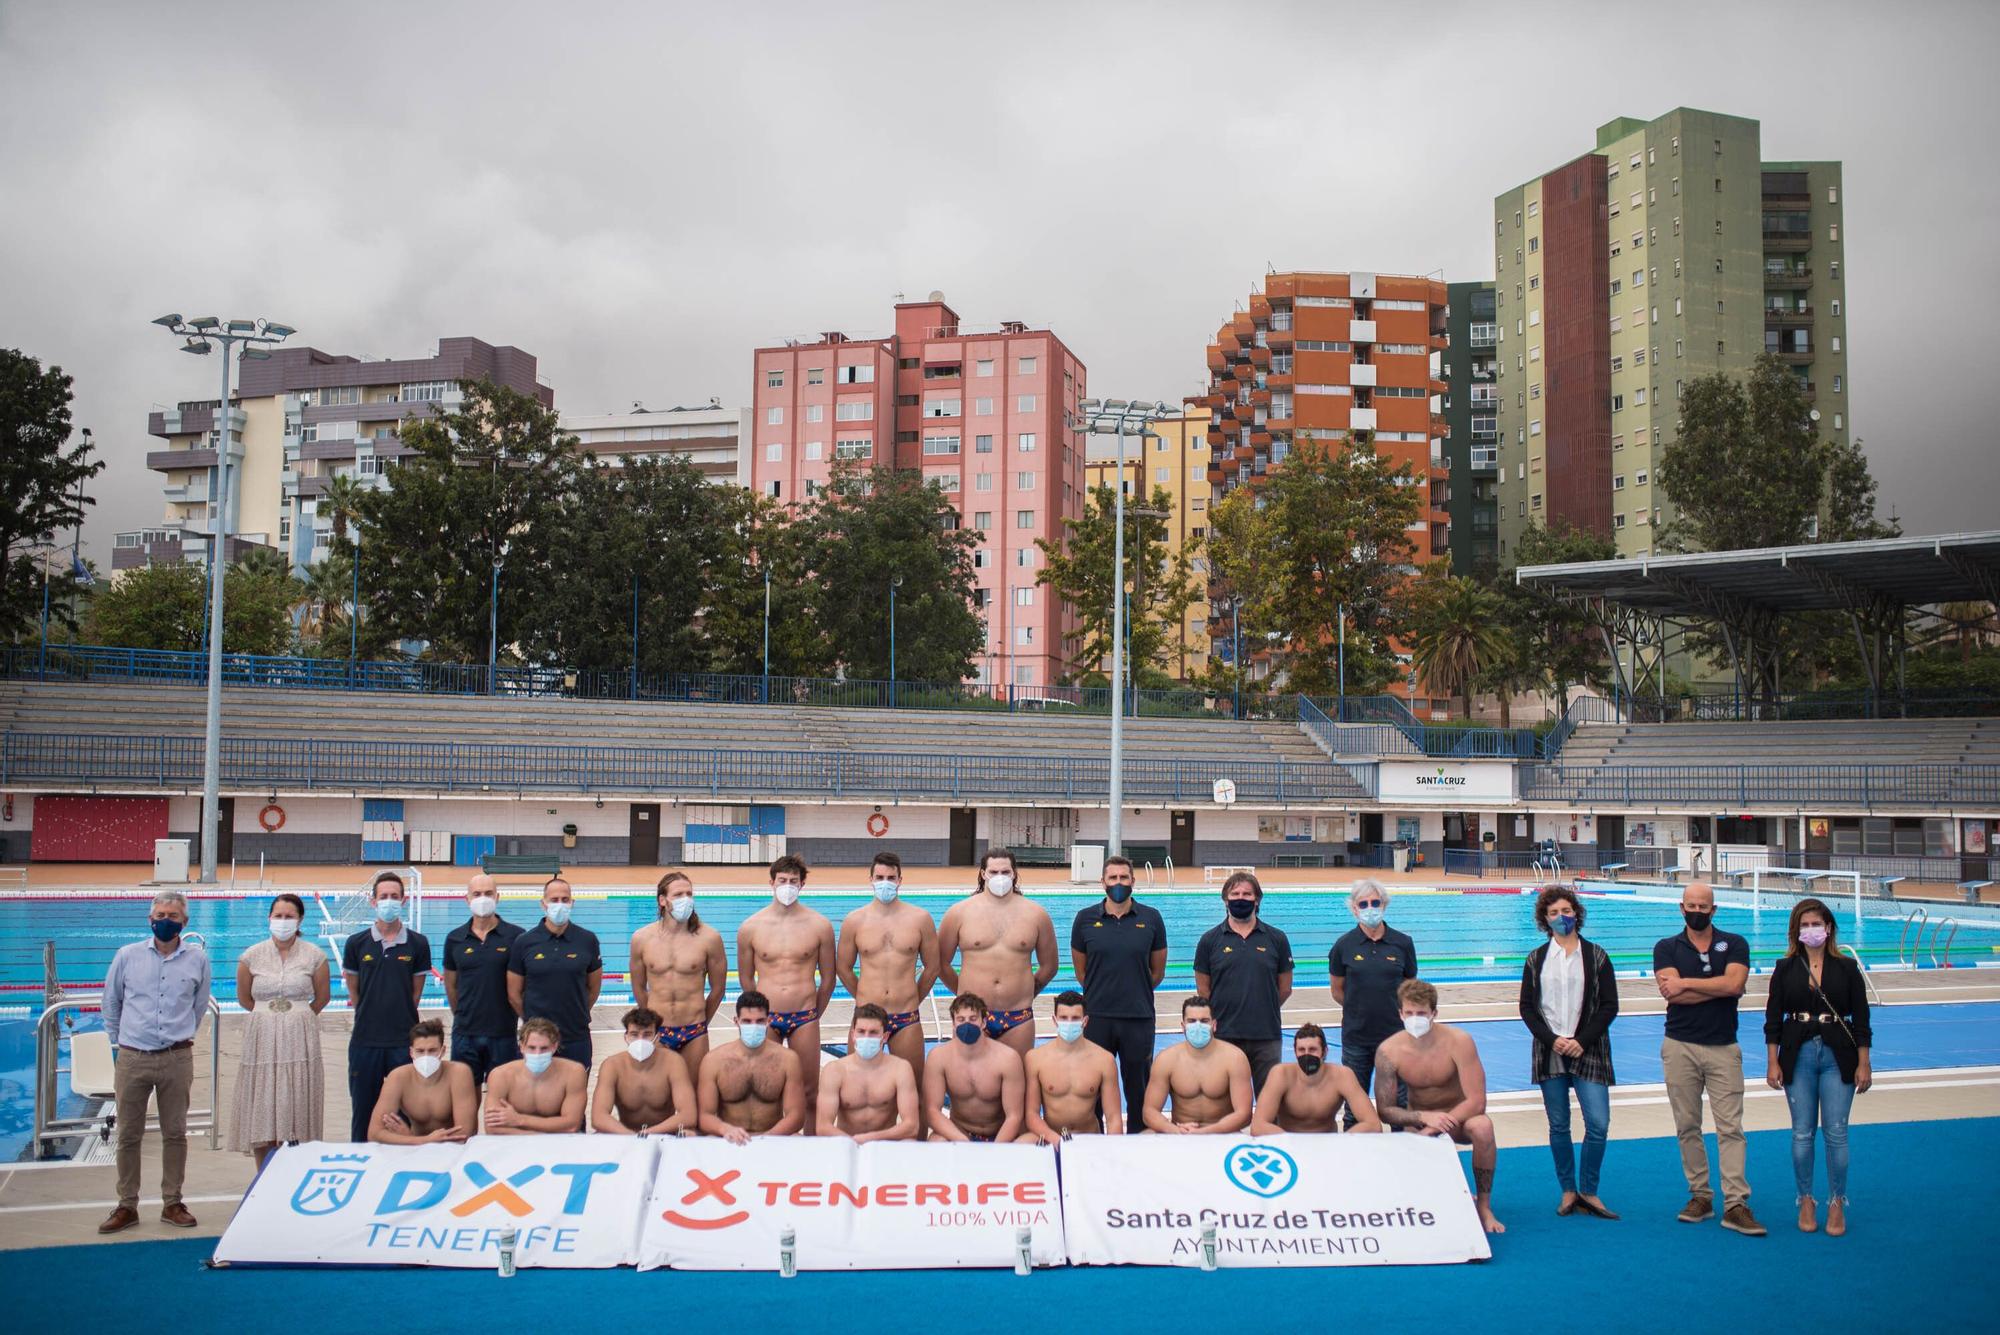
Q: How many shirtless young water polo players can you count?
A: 14